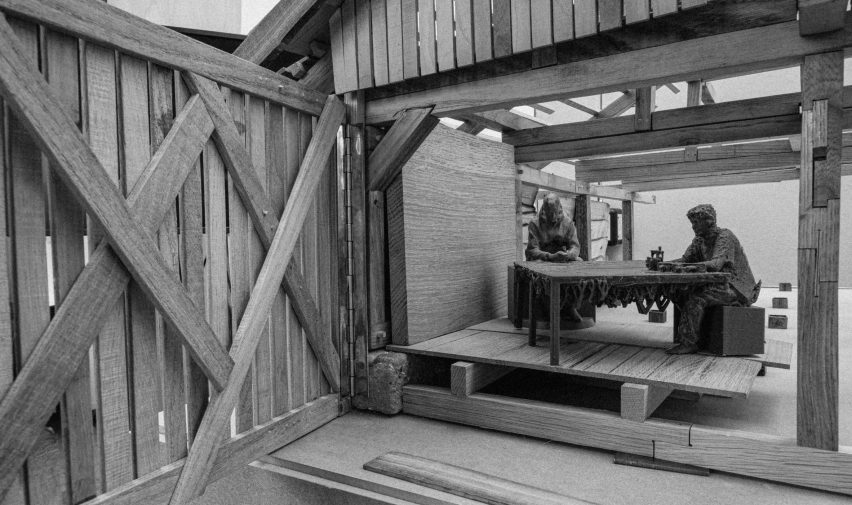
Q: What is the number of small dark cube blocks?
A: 4